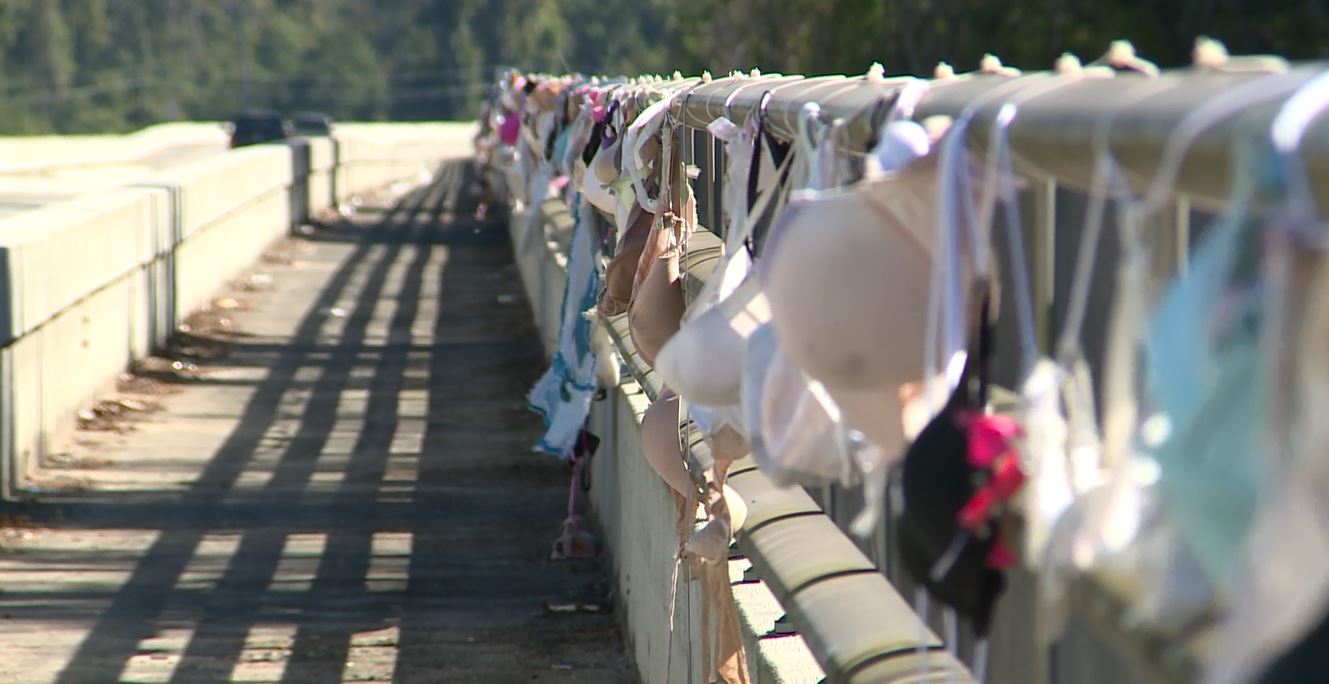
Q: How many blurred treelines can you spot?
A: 1